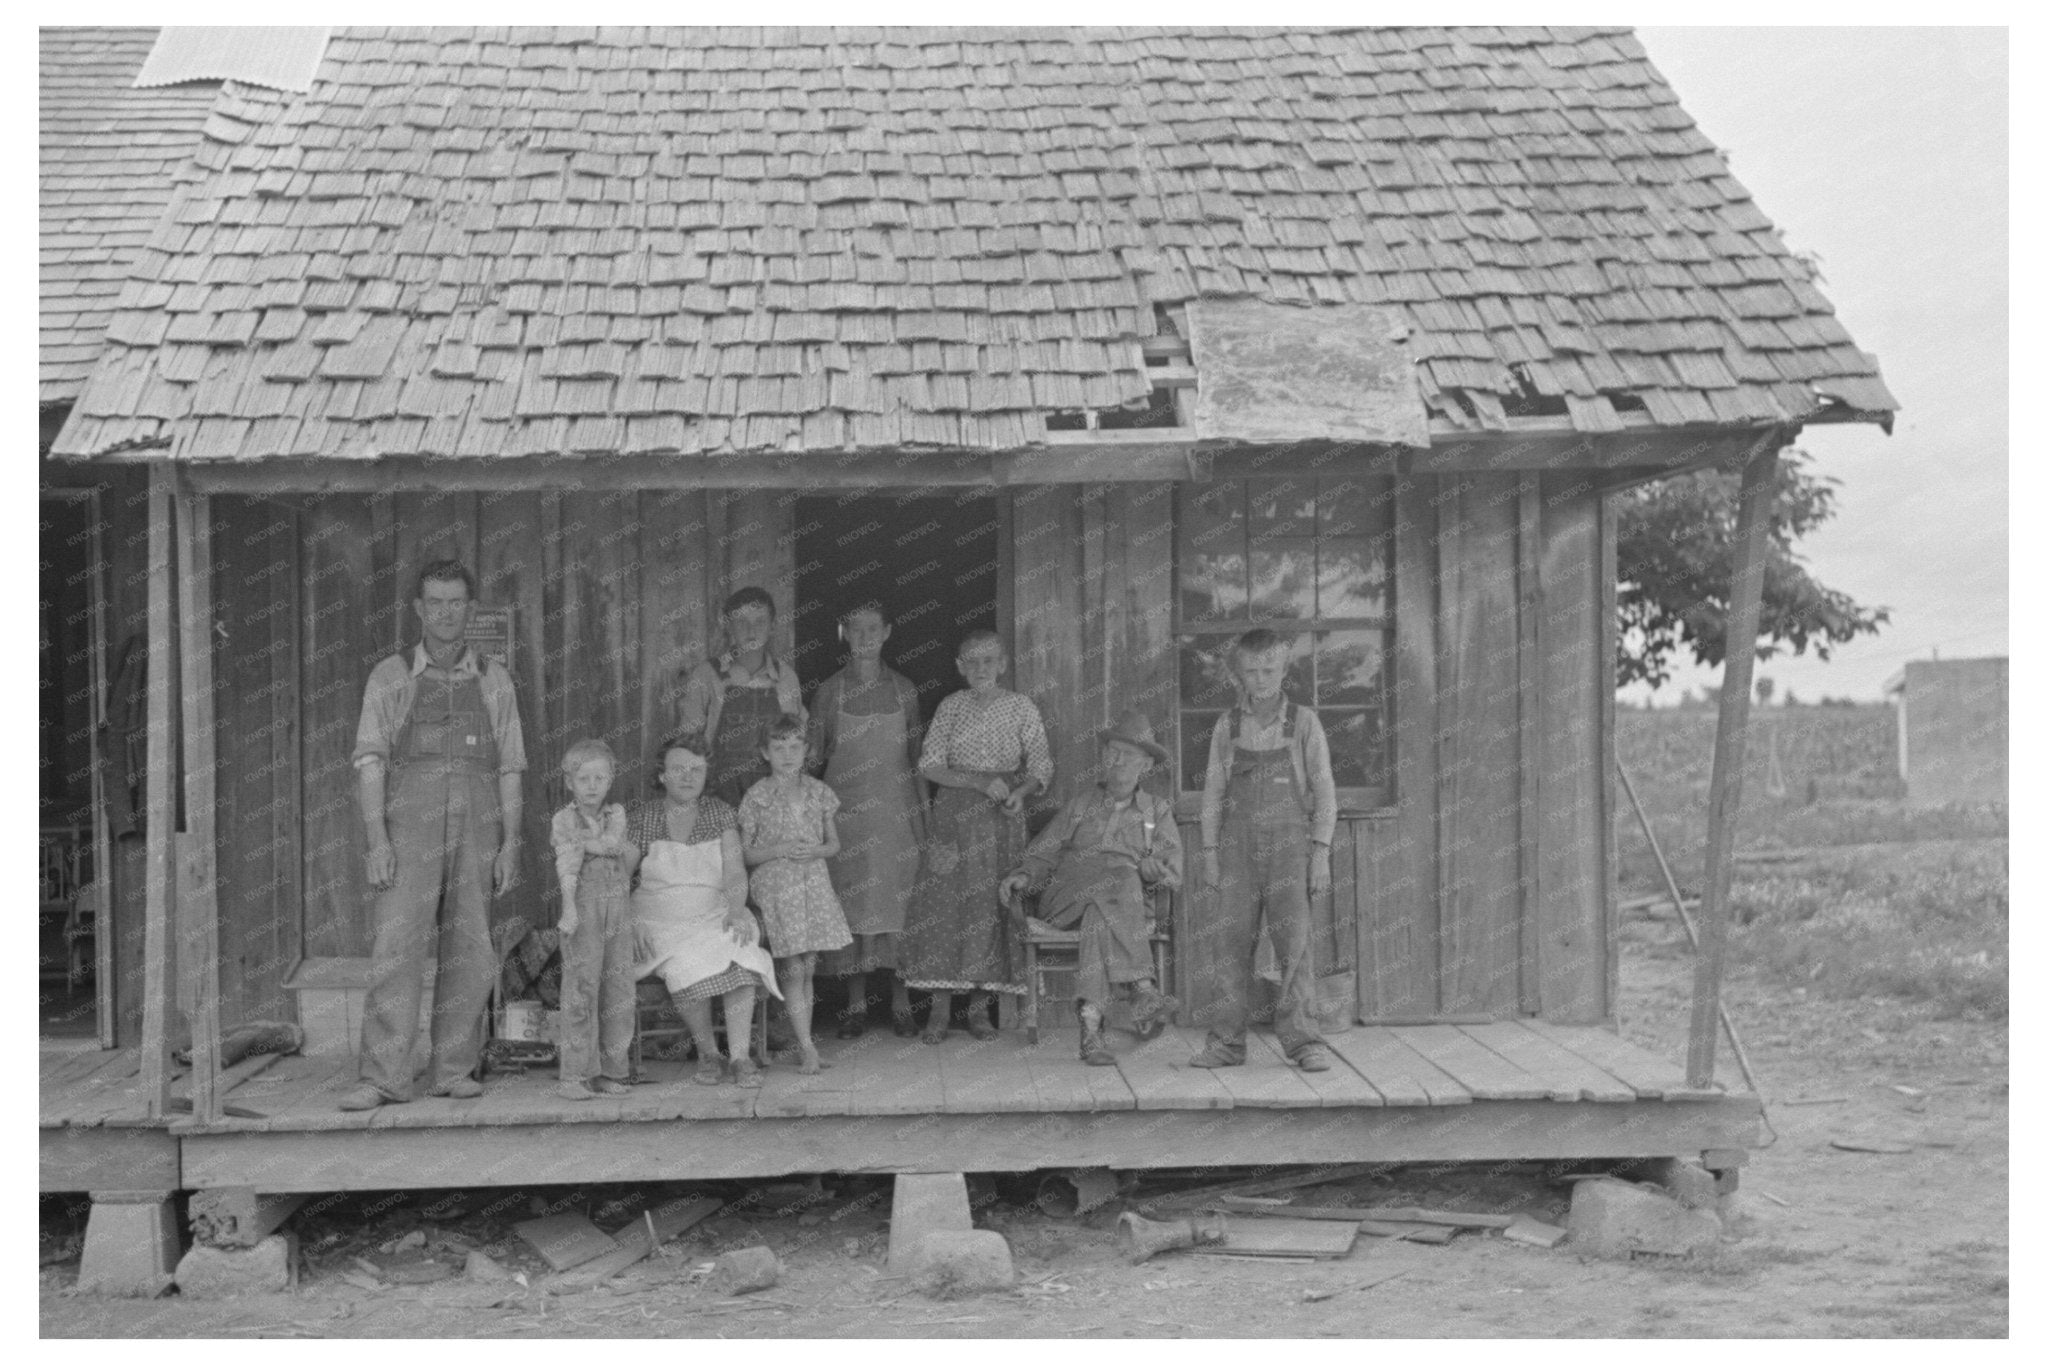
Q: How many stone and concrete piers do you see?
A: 4